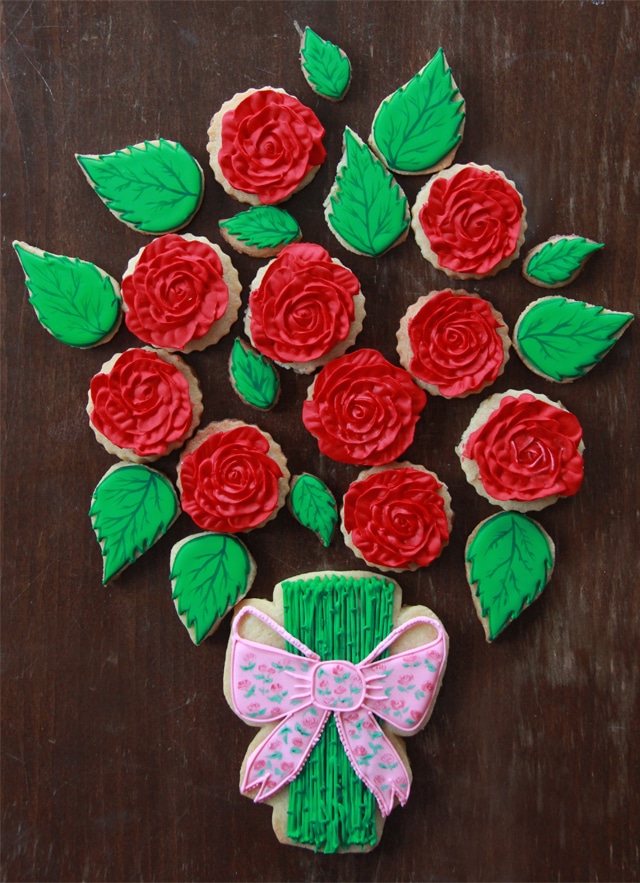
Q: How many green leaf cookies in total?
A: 13